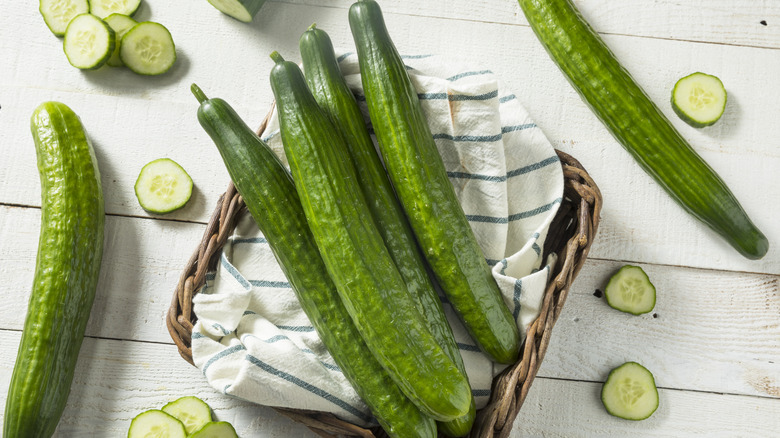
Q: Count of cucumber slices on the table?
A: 12